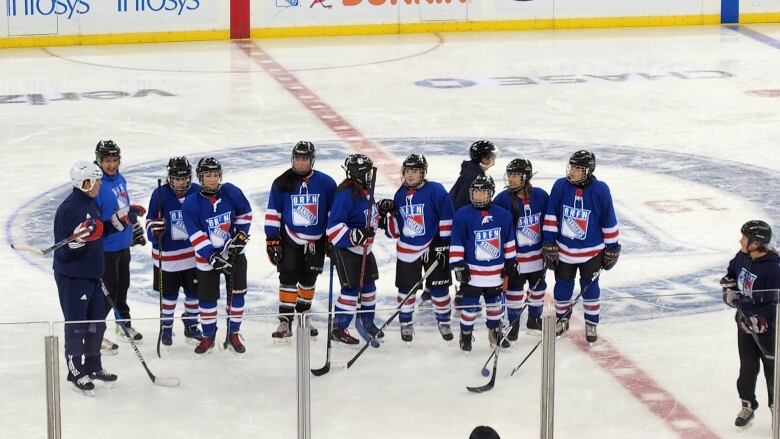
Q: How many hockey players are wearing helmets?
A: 12